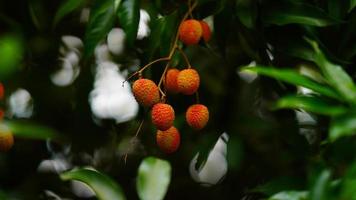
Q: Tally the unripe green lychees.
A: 0